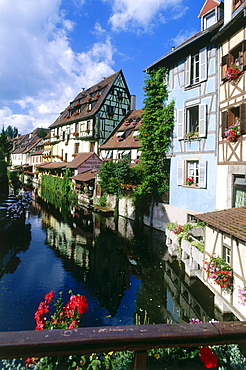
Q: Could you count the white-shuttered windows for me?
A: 3